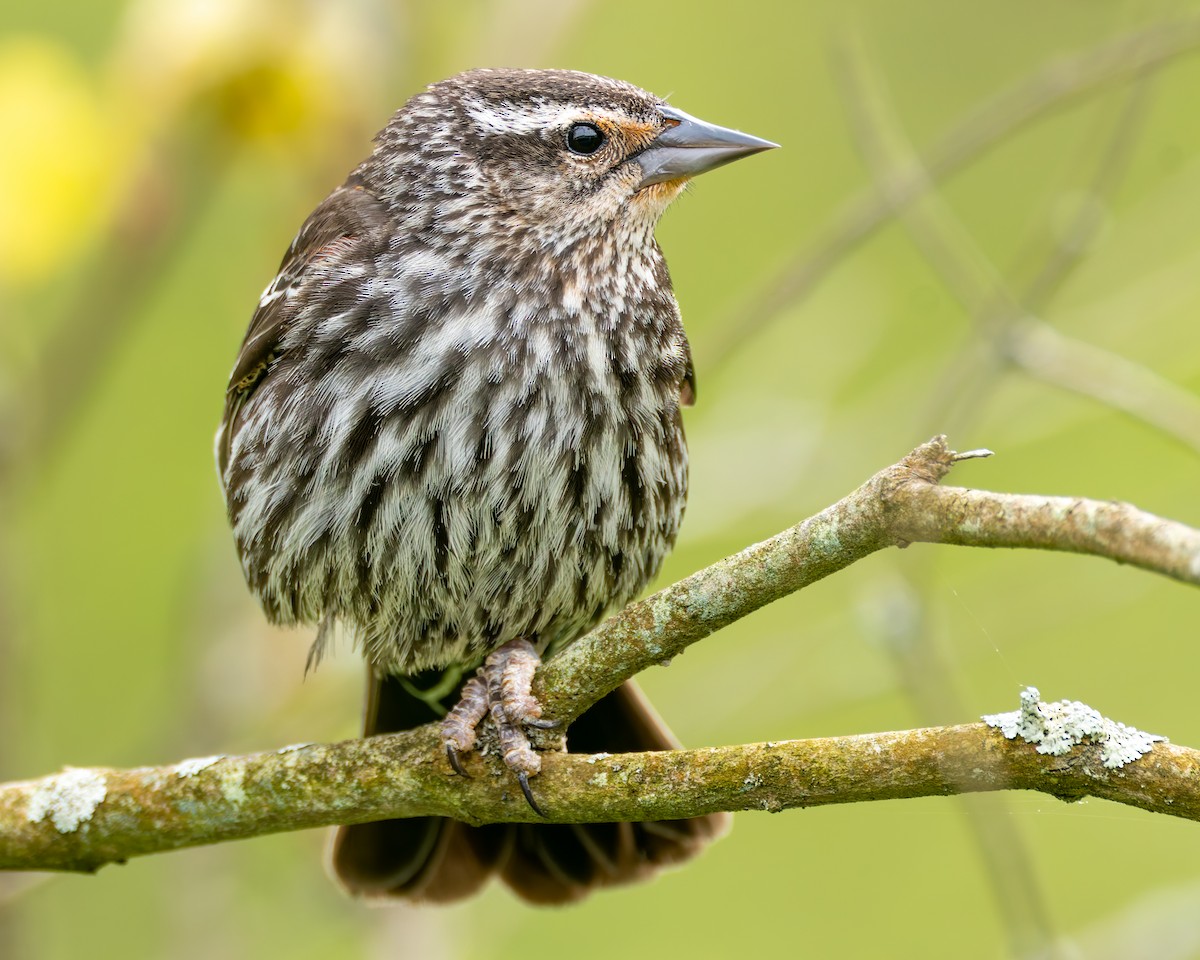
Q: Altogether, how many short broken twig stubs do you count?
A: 1